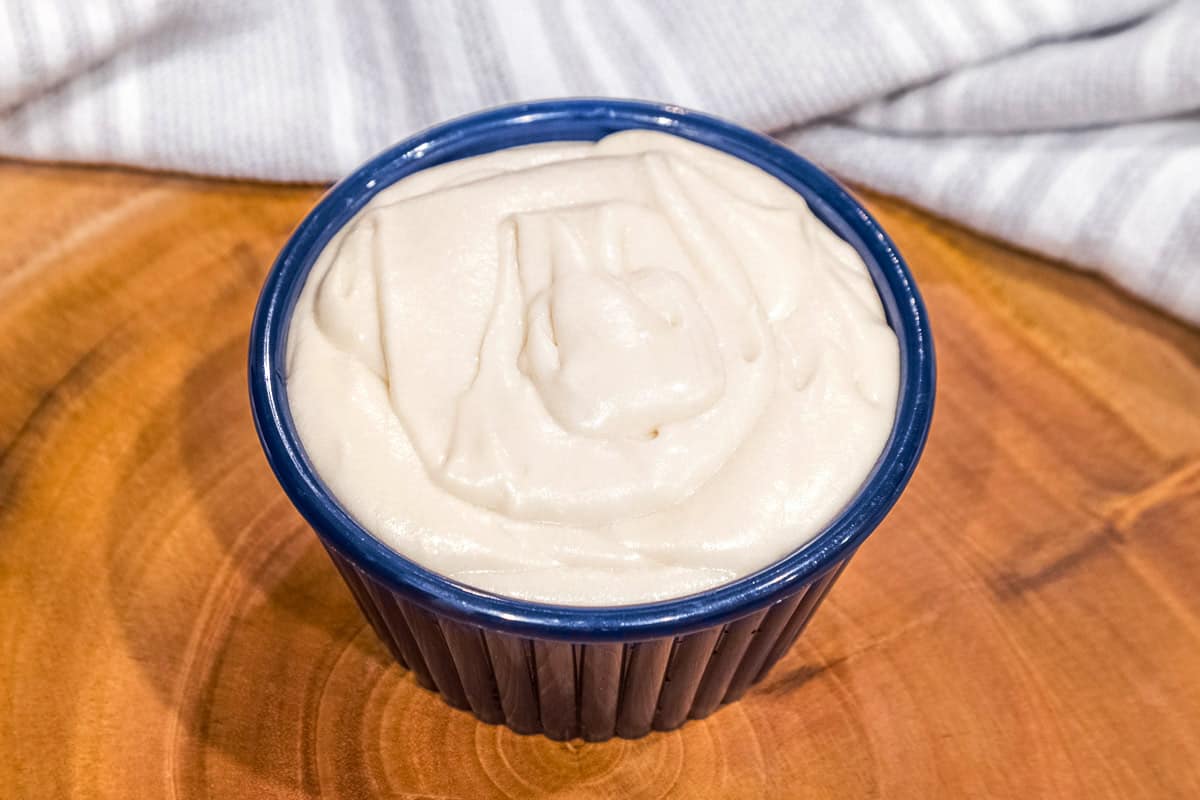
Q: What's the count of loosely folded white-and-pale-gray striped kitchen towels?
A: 1